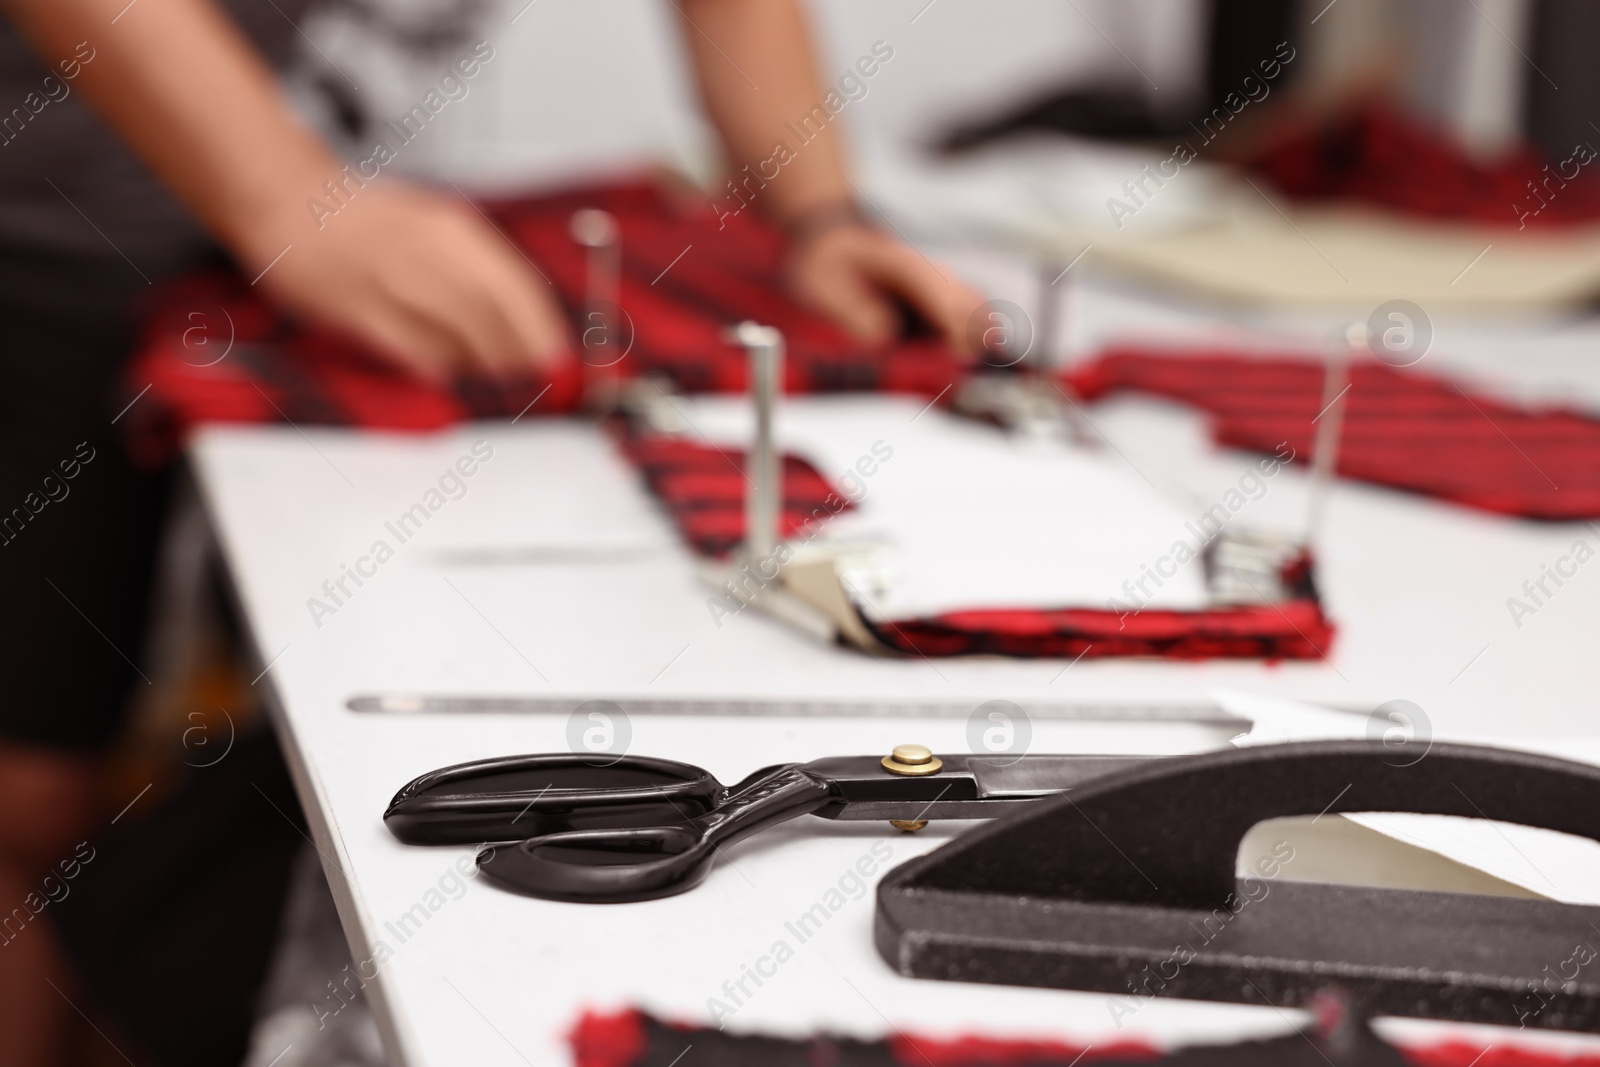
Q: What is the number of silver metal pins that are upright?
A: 4